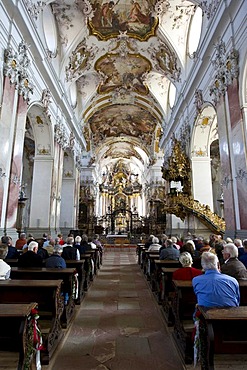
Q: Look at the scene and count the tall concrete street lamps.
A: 0